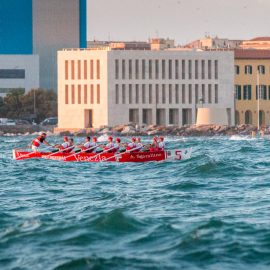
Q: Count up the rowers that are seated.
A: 10